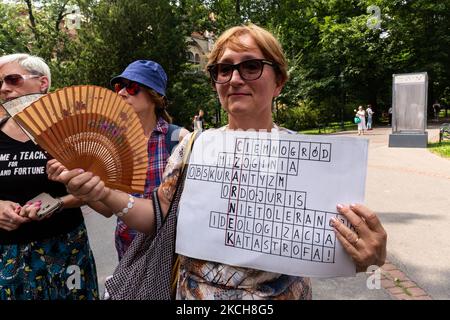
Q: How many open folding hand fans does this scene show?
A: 1